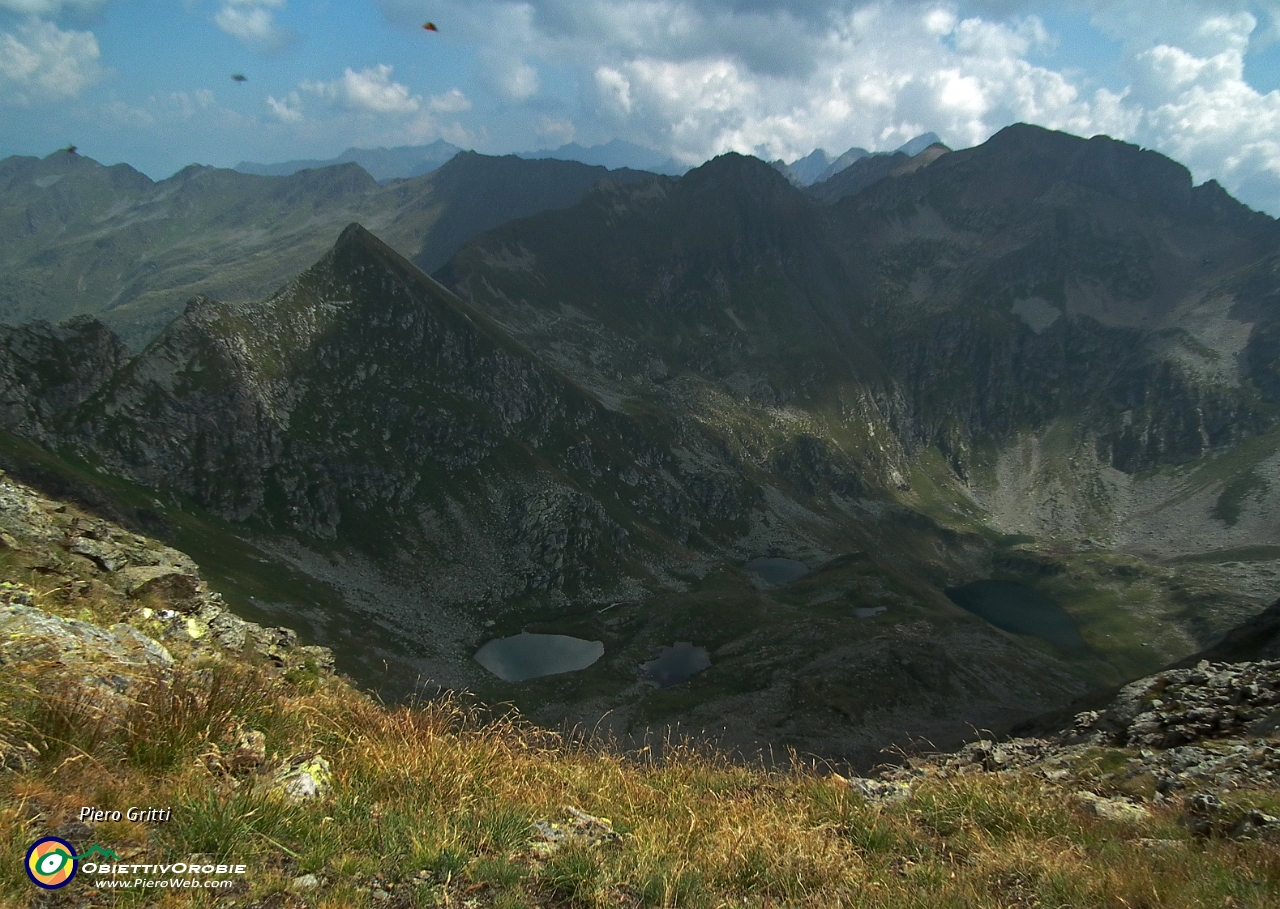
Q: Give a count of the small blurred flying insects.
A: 3